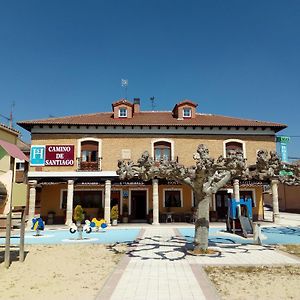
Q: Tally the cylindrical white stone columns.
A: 6